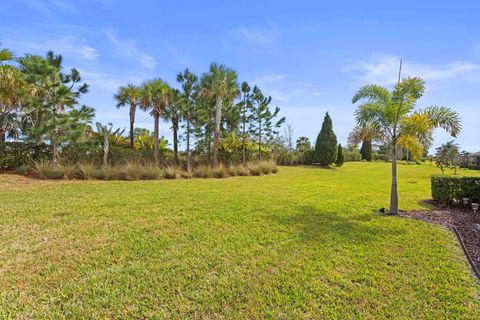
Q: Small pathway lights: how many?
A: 2